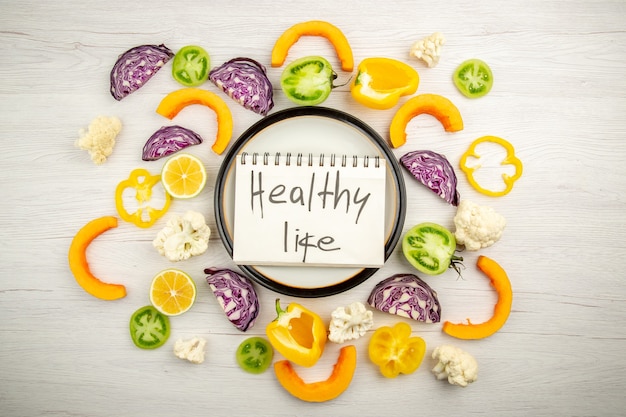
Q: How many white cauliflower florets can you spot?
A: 7